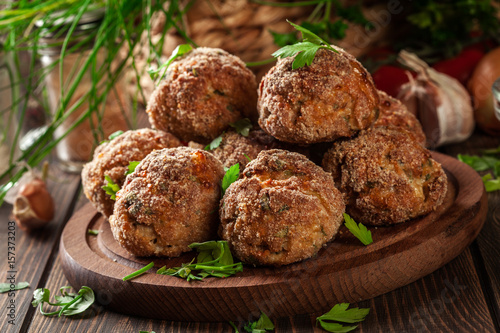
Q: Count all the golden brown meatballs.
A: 8